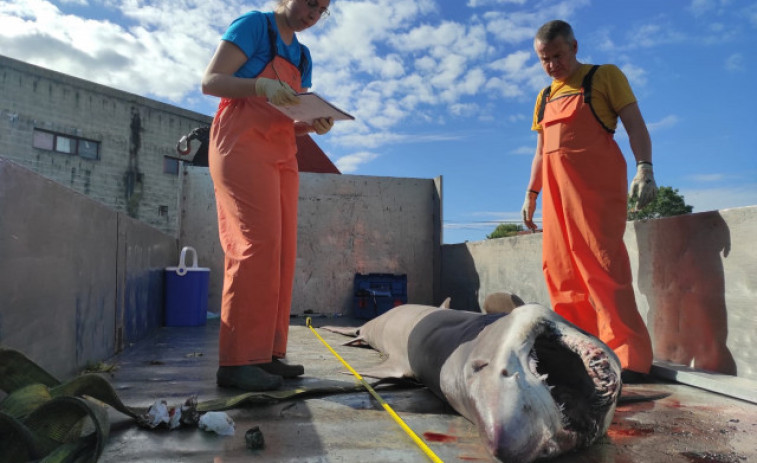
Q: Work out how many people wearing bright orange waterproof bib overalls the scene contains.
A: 2